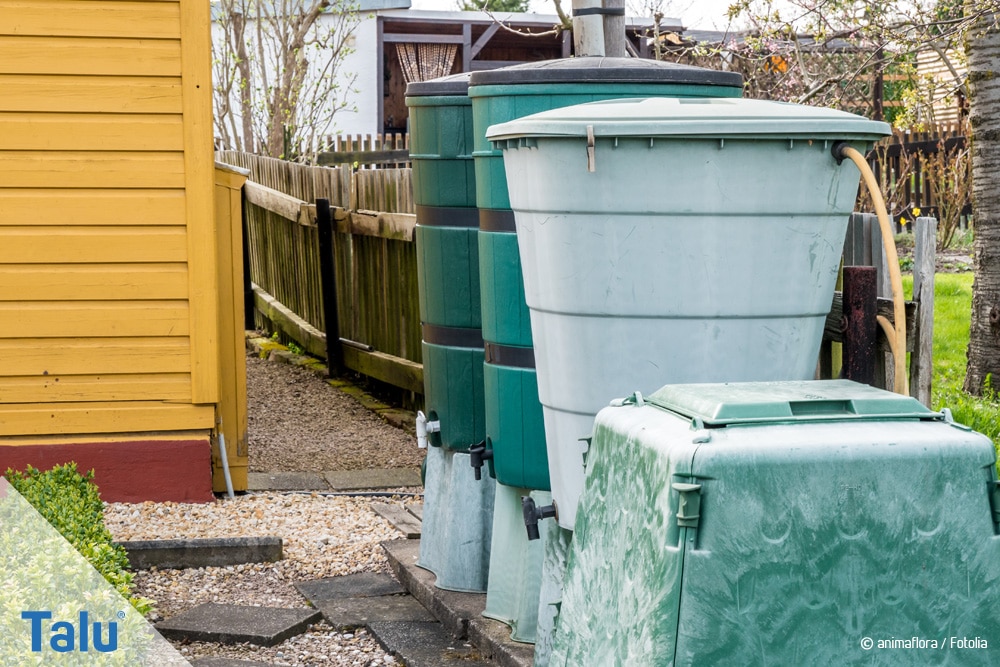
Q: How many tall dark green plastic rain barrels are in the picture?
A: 2